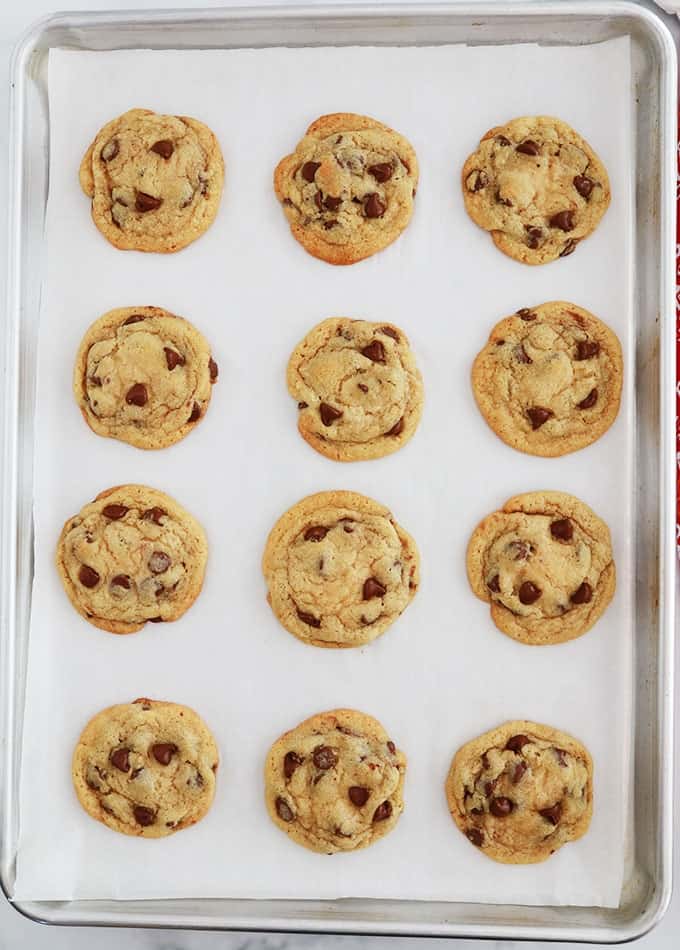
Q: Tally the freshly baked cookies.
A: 12